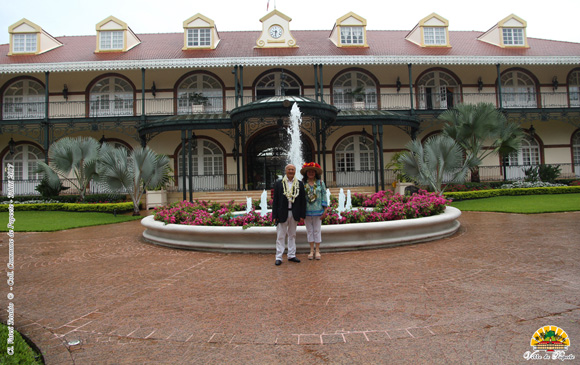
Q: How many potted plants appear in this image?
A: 4